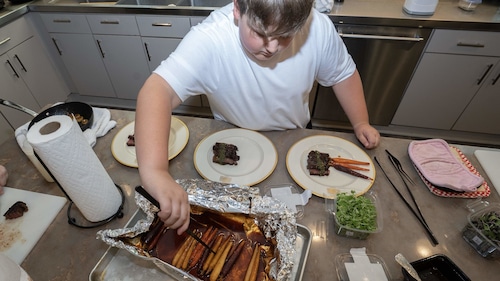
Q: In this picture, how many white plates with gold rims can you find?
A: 3